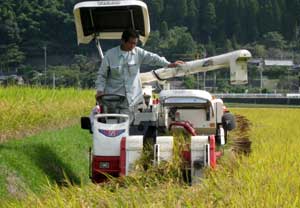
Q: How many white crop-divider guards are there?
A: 3